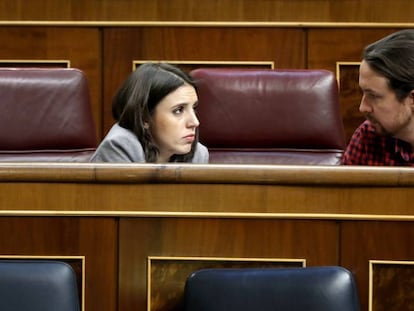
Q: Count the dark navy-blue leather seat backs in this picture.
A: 2